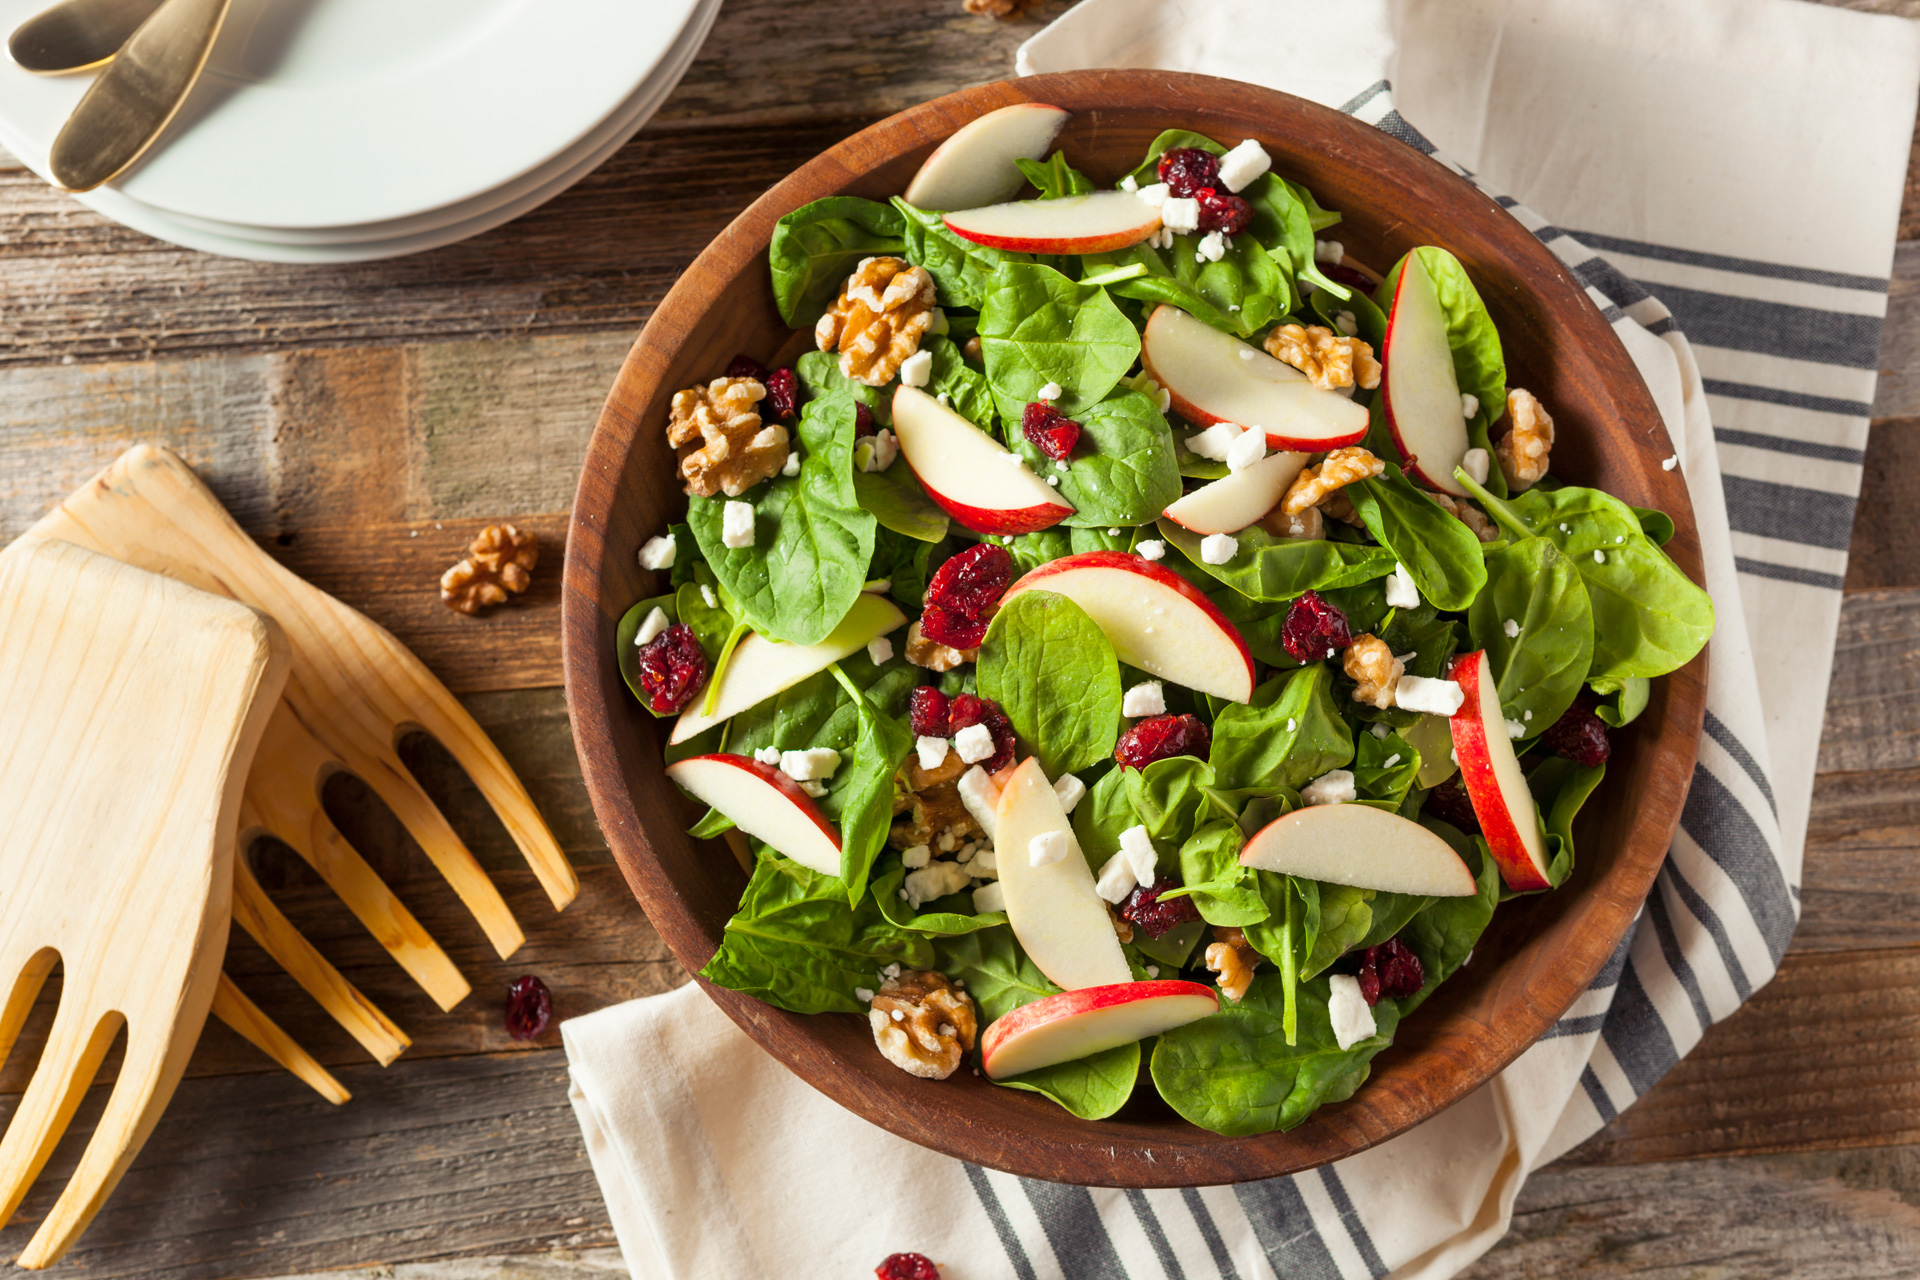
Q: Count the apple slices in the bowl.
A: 13